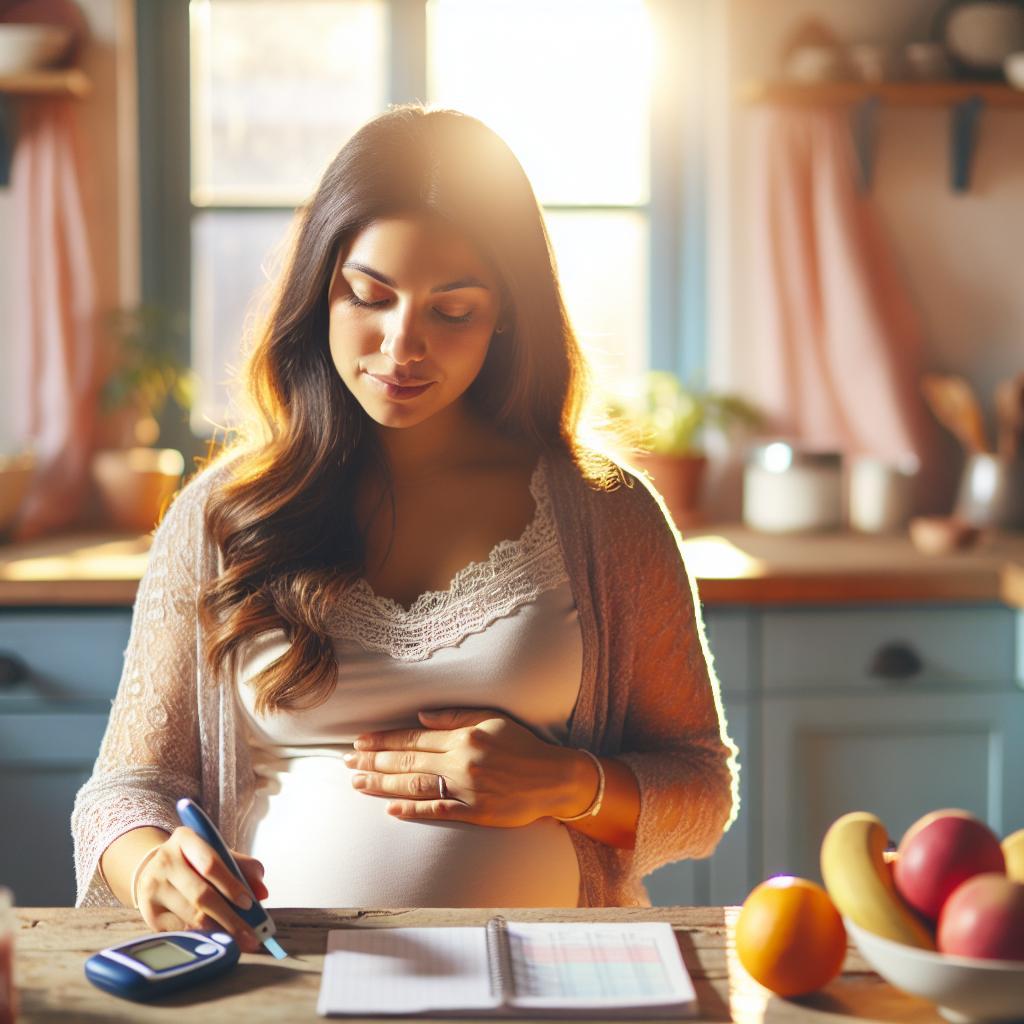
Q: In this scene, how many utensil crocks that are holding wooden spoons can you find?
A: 1